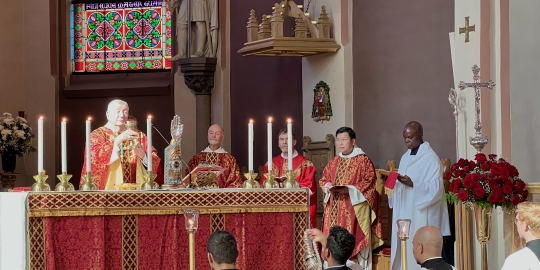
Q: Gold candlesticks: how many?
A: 7